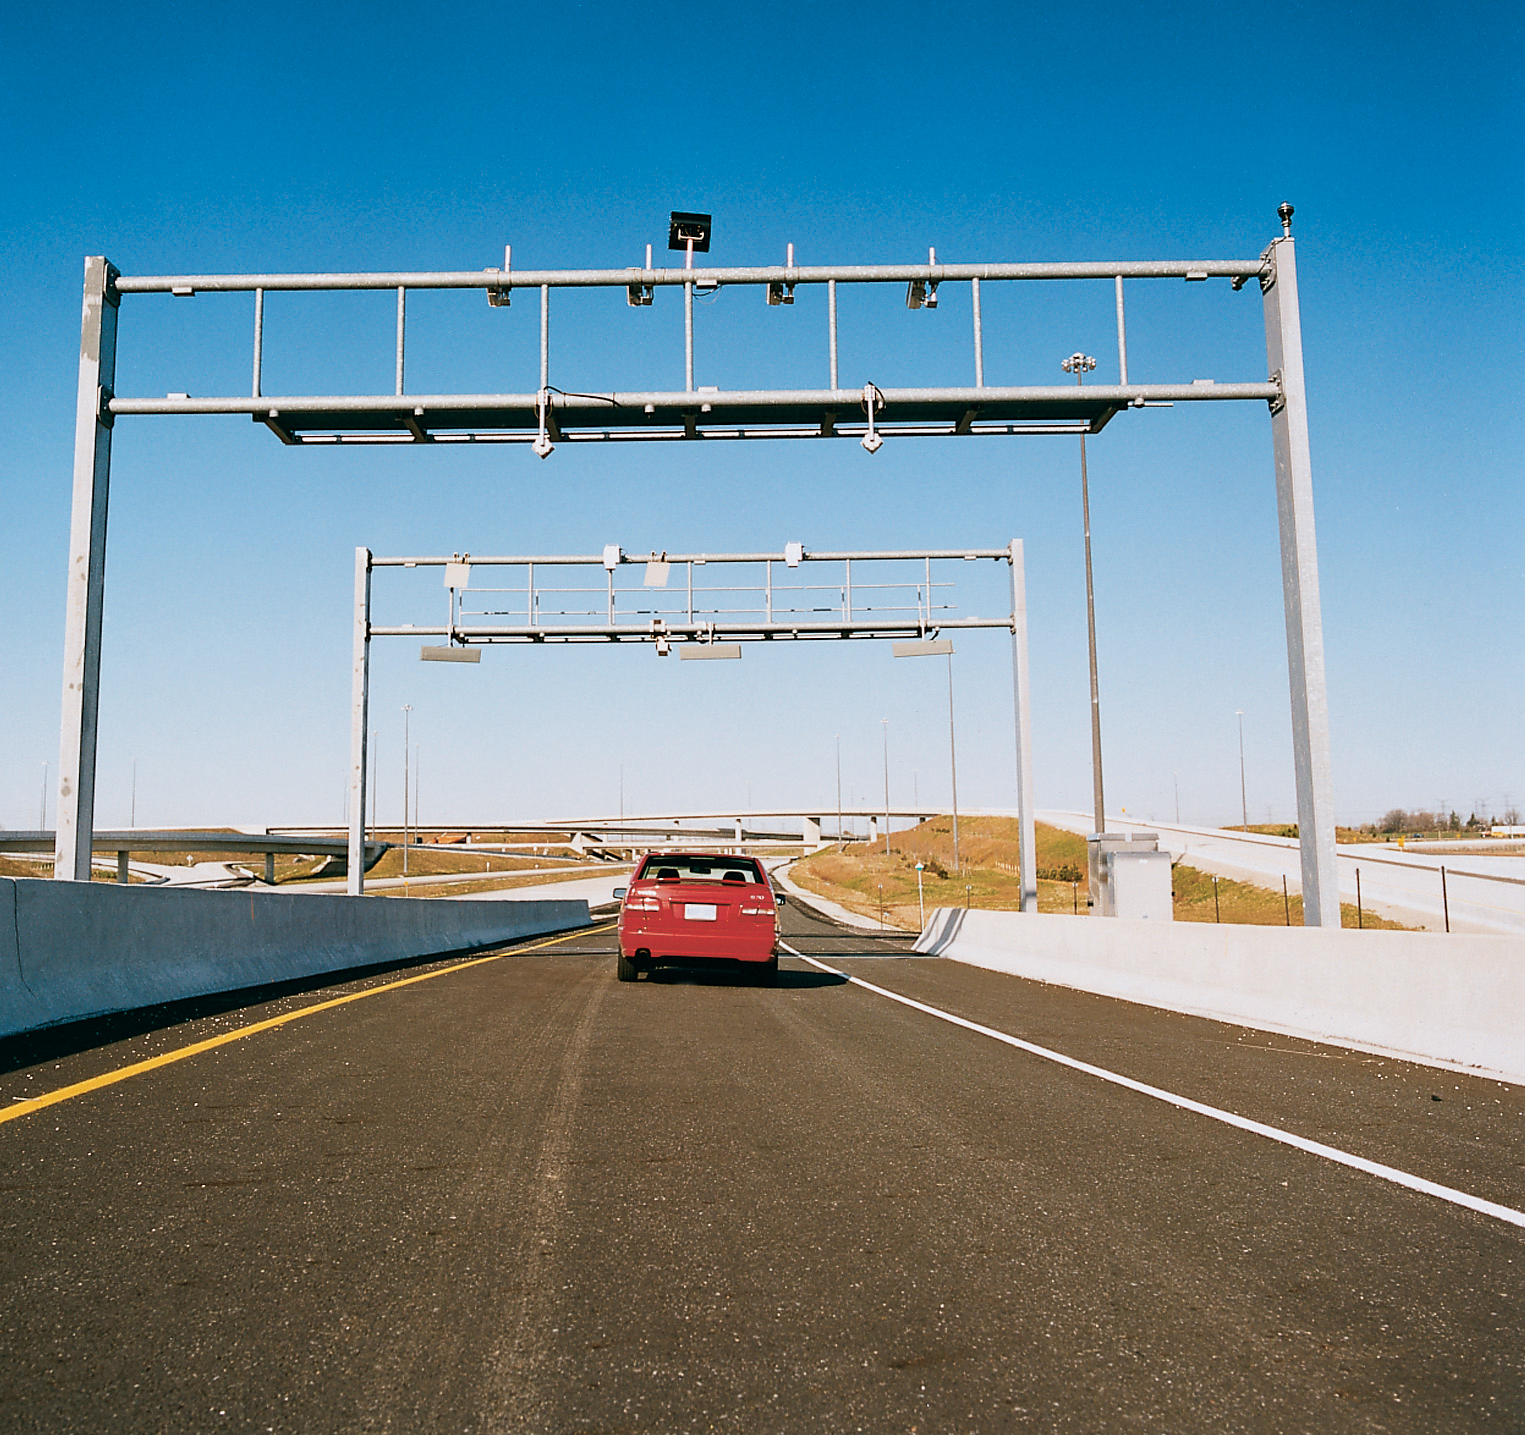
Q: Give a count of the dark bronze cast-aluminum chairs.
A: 0